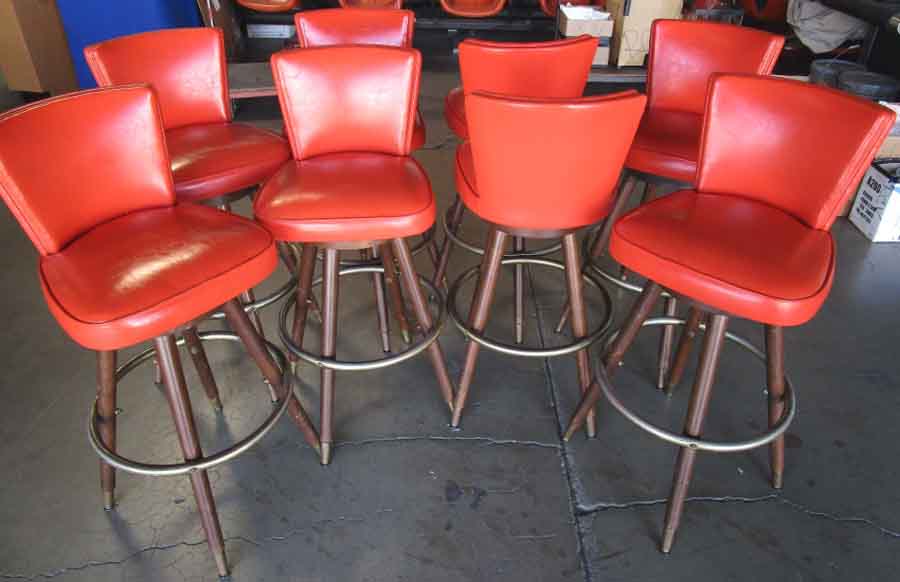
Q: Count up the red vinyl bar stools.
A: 8